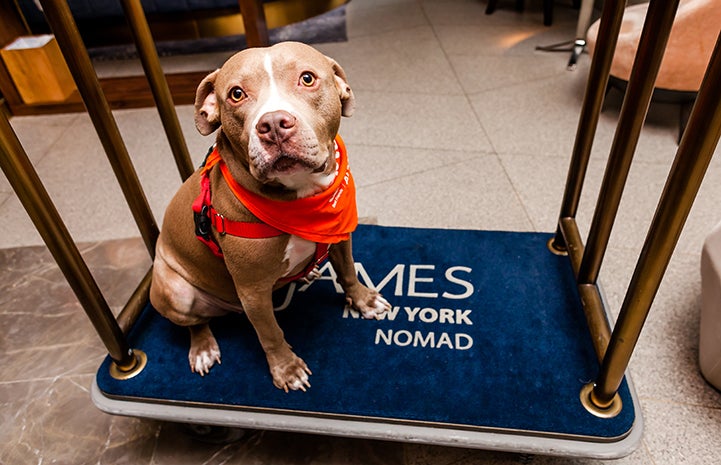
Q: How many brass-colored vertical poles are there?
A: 6